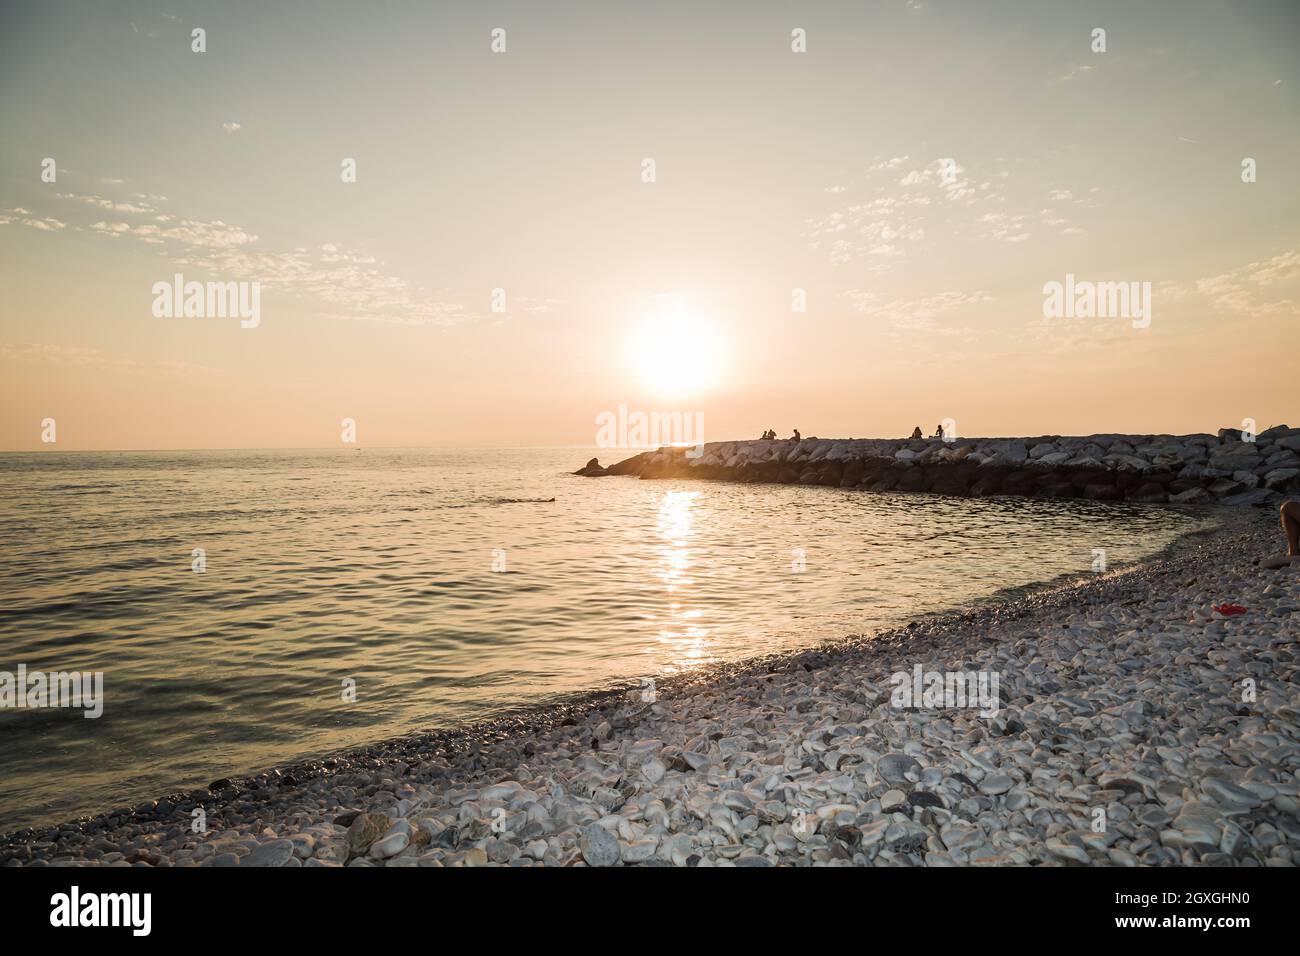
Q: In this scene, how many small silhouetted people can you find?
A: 5